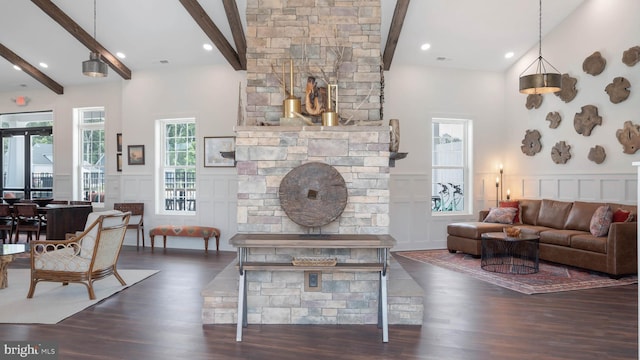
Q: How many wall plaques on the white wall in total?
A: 11